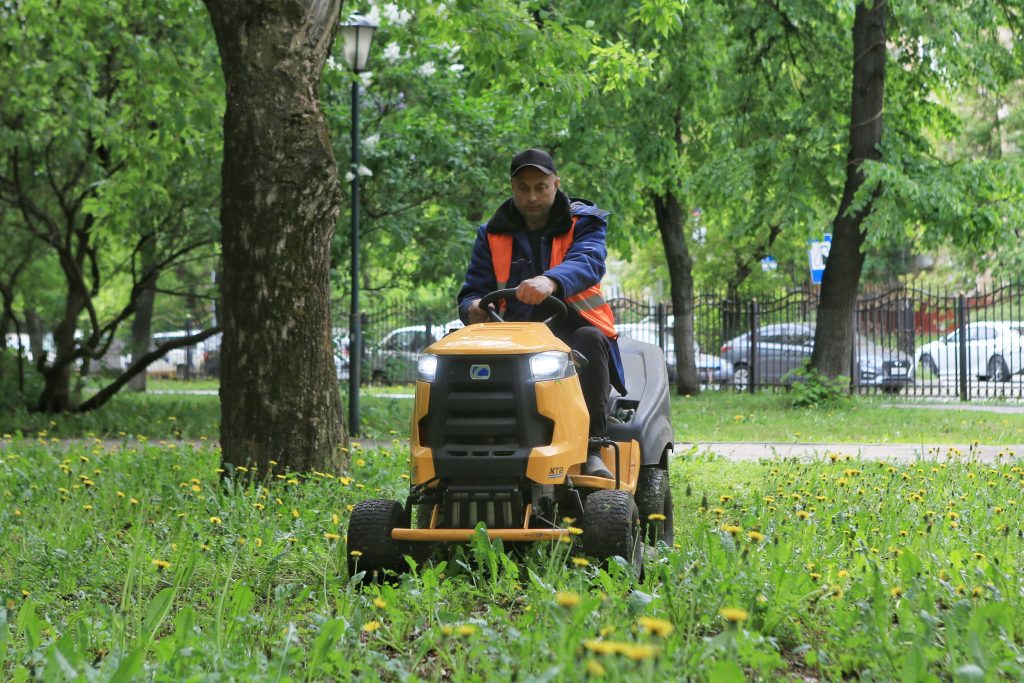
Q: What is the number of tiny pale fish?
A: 0